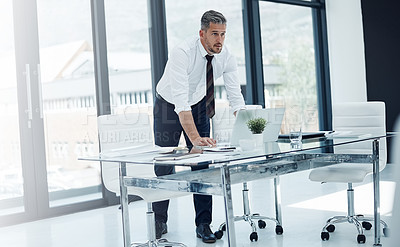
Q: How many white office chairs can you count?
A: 3